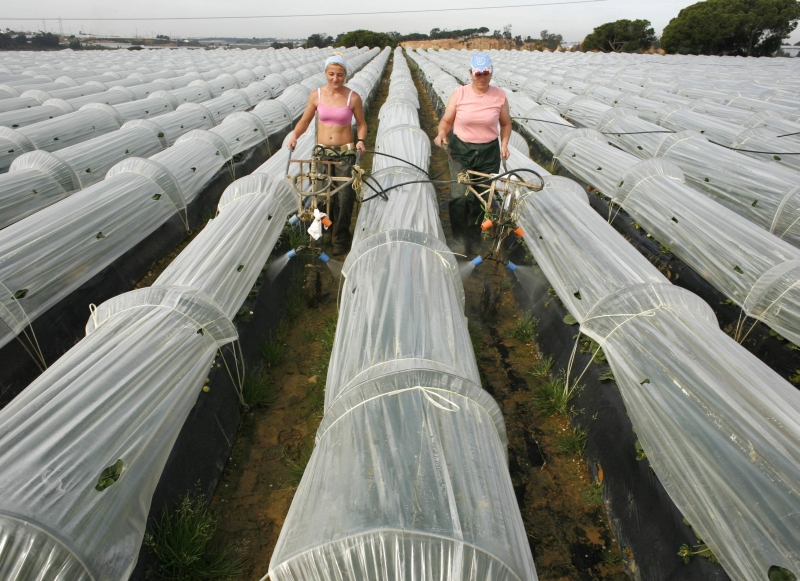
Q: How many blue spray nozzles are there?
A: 5